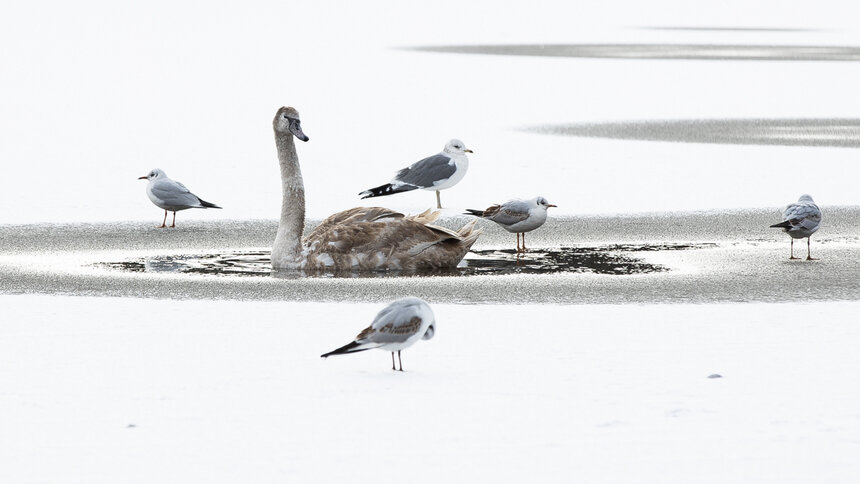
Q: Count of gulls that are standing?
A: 5